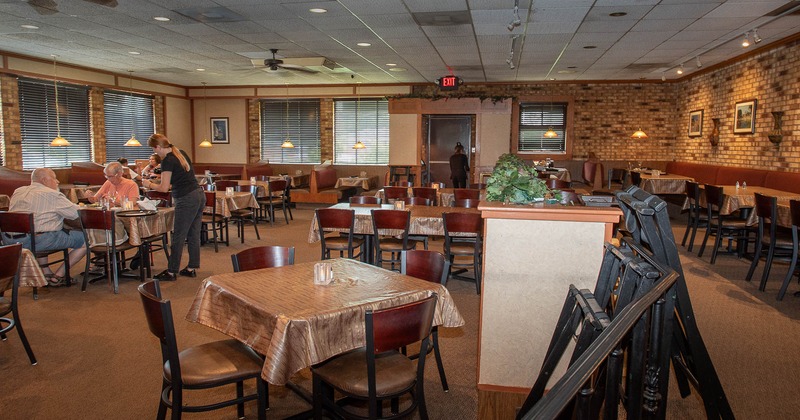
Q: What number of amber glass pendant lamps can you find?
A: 7